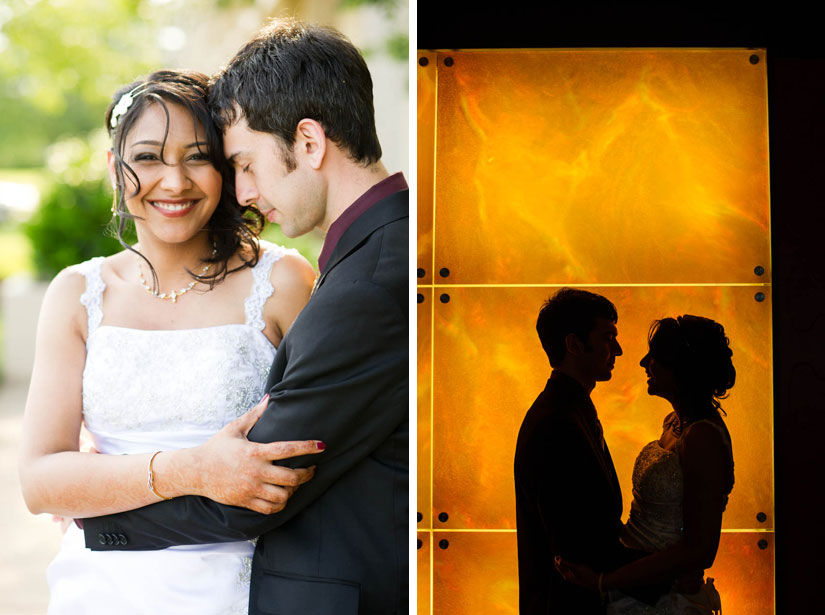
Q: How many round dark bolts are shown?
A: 15